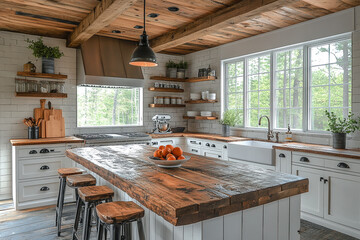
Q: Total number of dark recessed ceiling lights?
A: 4